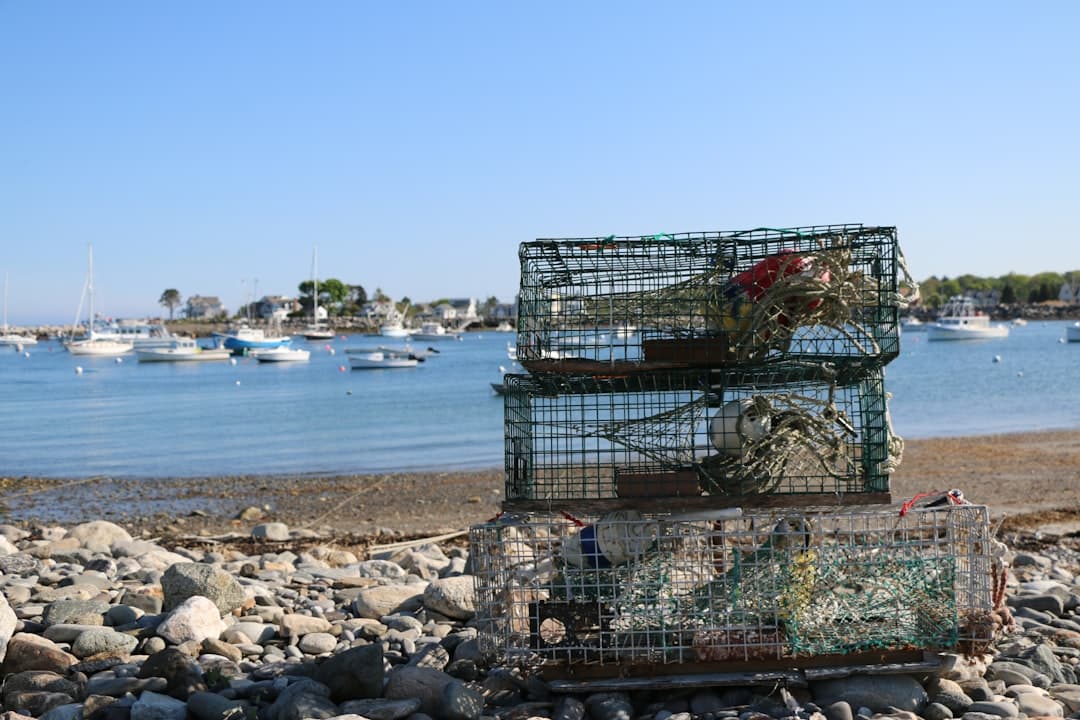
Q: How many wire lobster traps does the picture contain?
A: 3